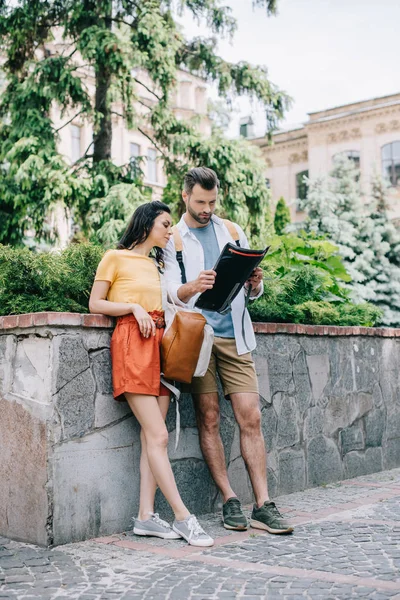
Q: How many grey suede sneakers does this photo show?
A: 2